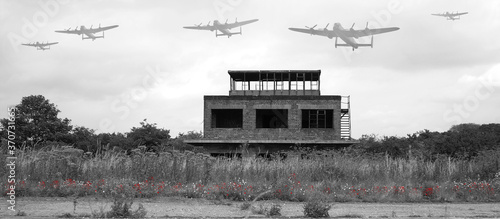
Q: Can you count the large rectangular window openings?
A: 3